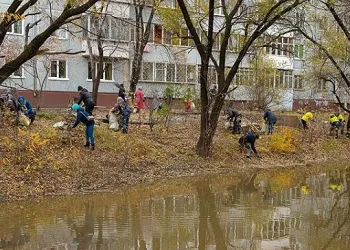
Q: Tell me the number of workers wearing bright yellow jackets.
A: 3